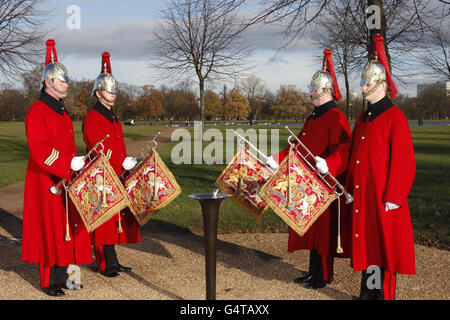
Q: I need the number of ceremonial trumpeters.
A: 4